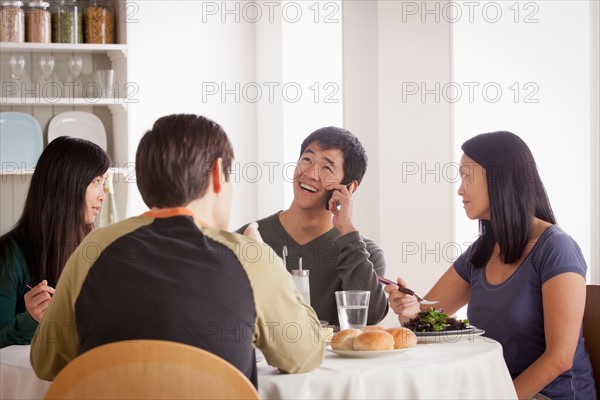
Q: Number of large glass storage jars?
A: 4